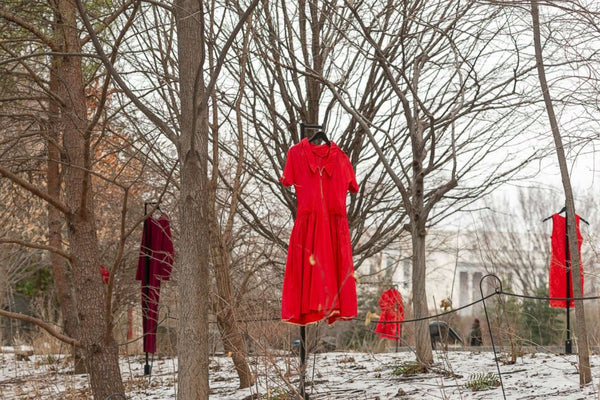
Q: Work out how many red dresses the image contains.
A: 4